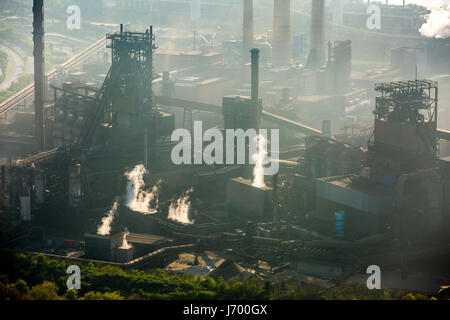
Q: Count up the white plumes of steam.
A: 6